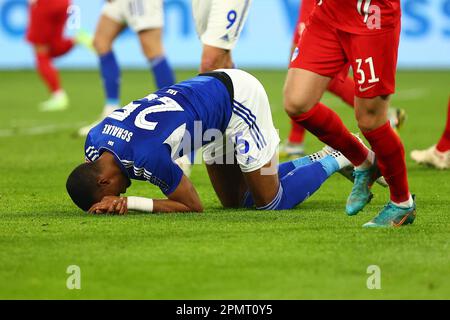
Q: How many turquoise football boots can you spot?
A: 2